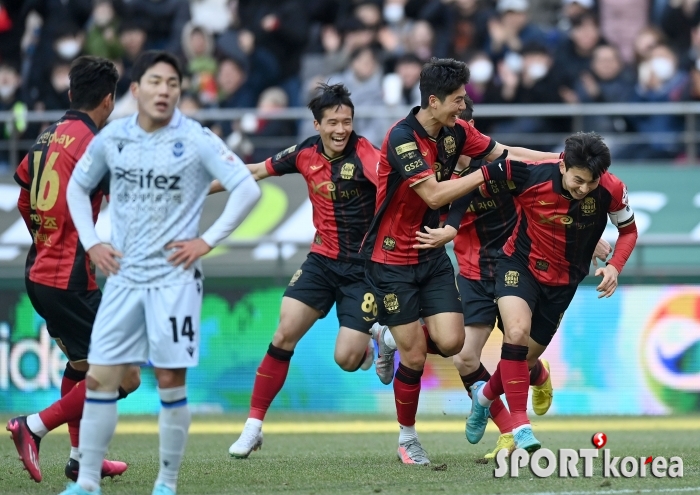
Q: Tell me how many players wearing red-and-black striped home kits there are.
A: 5